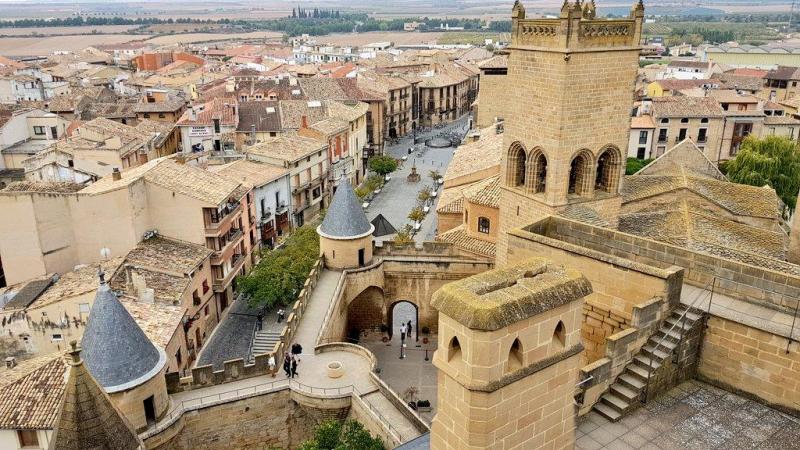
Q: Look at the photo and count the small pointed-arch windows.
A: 3